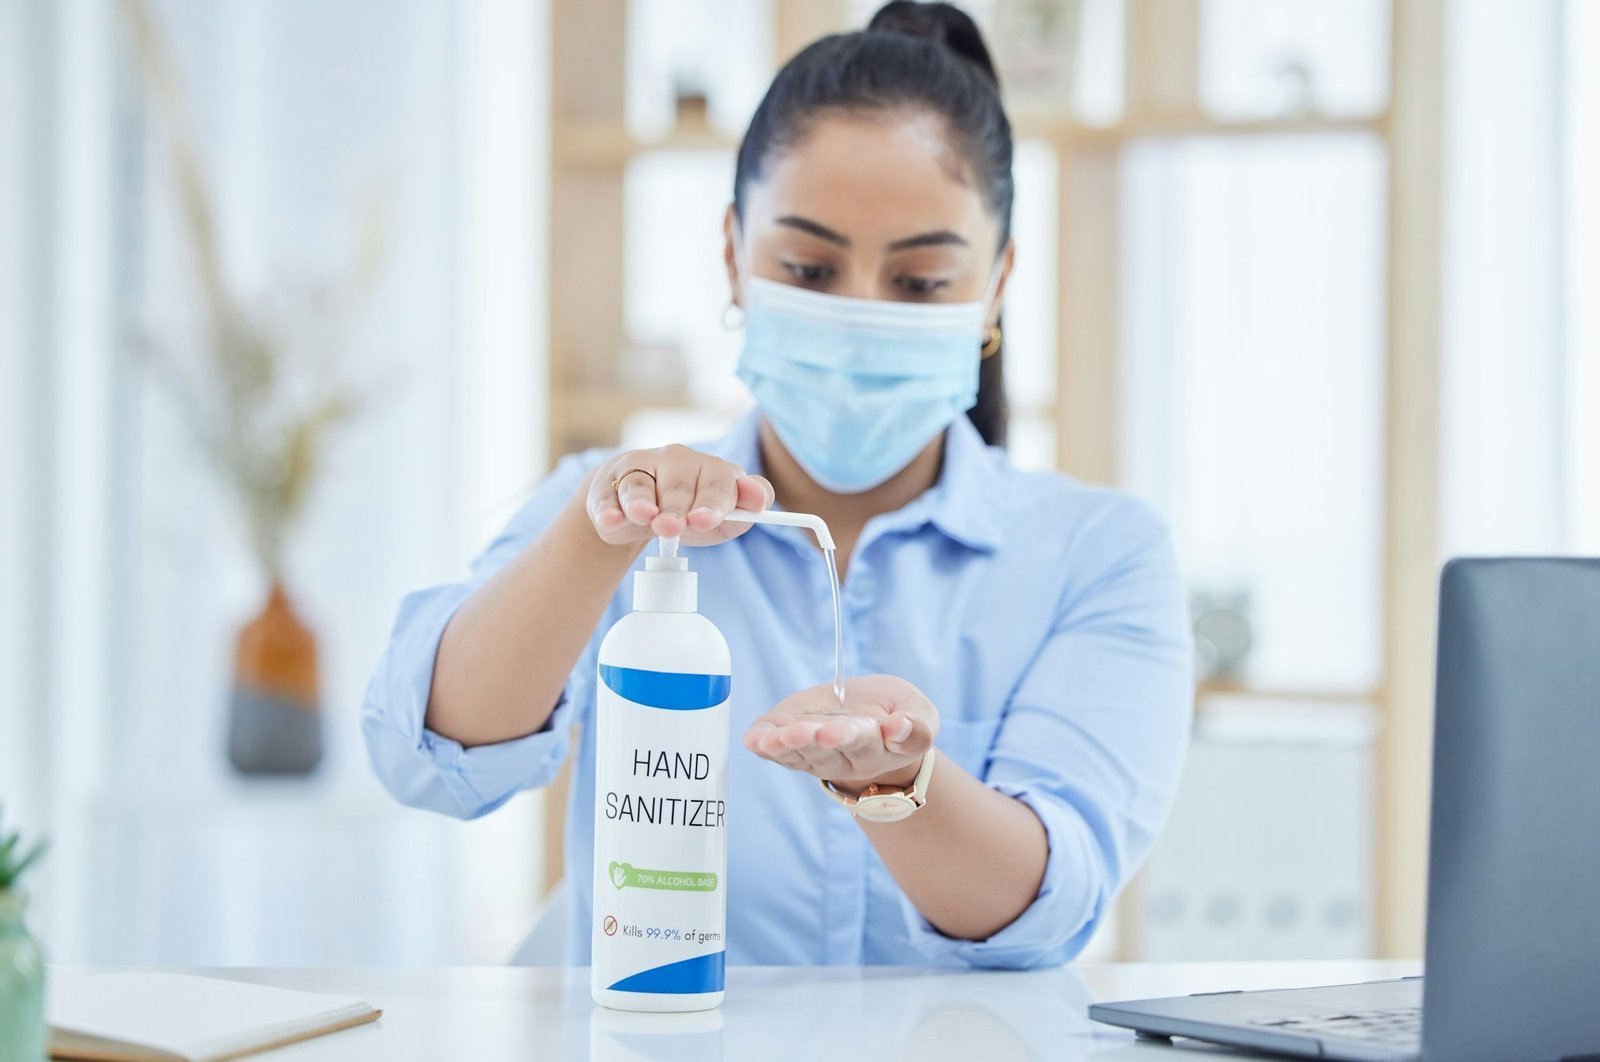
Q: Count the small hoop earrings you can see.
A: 2